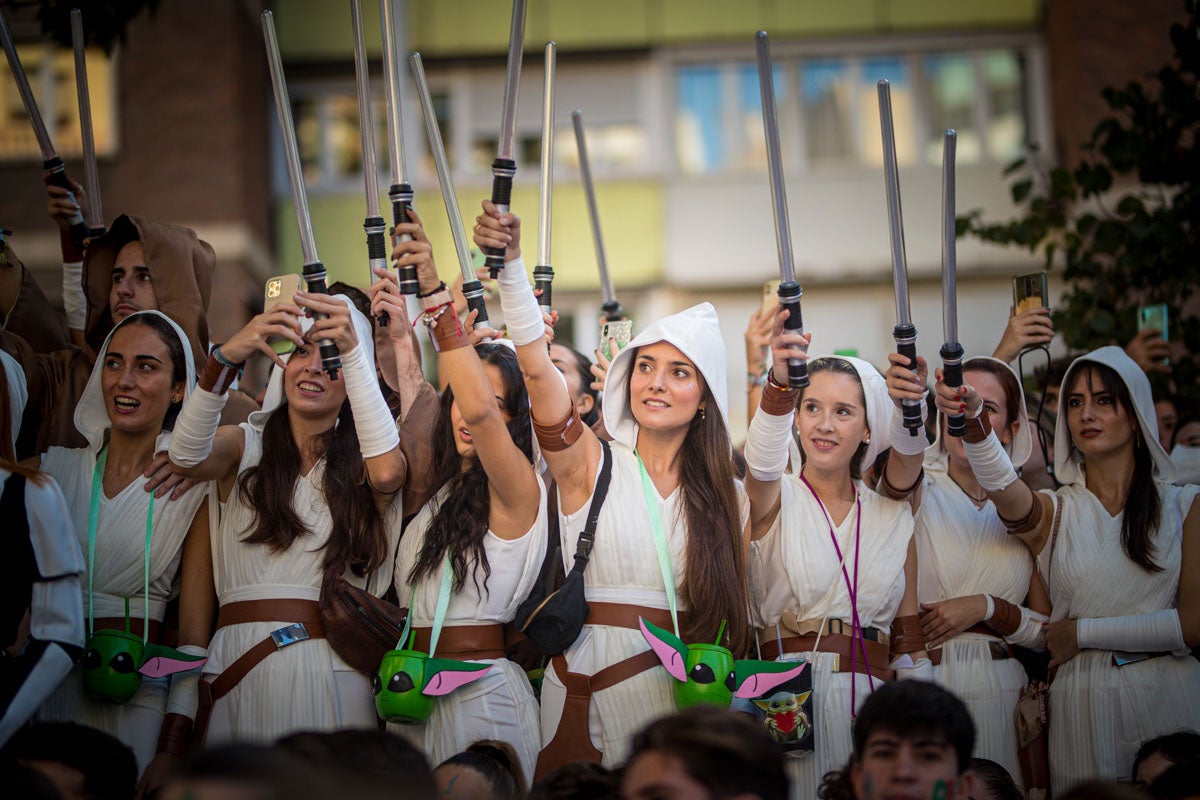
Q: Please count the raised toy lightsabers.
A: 12